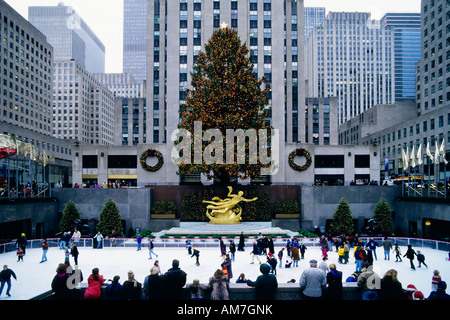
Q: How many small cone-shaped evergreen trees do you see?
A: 4